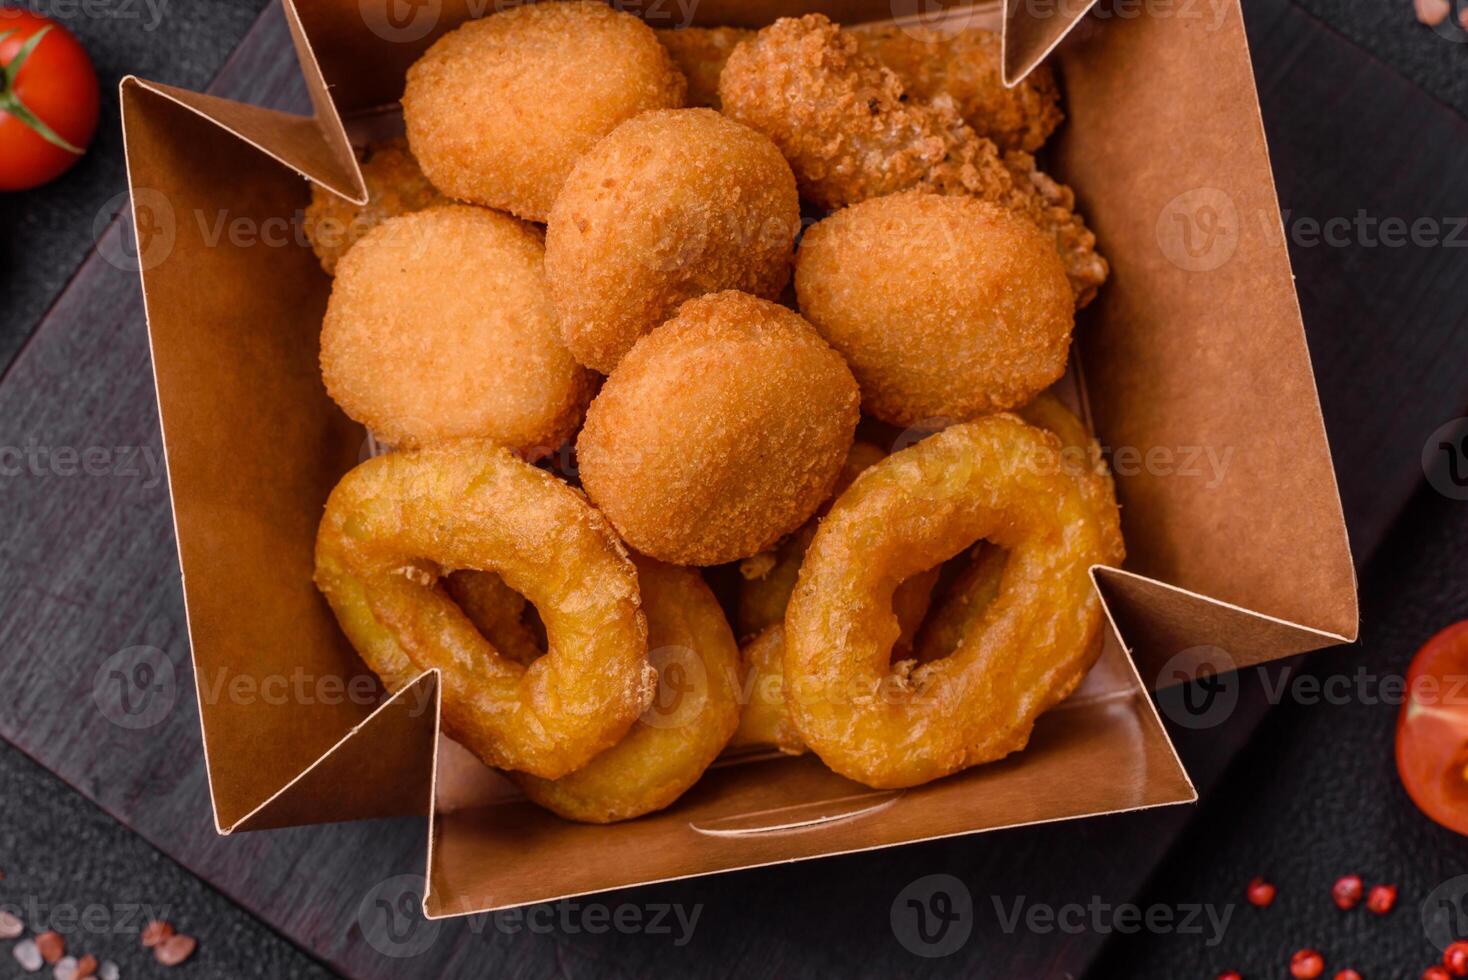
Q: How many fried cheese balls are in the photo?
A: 5